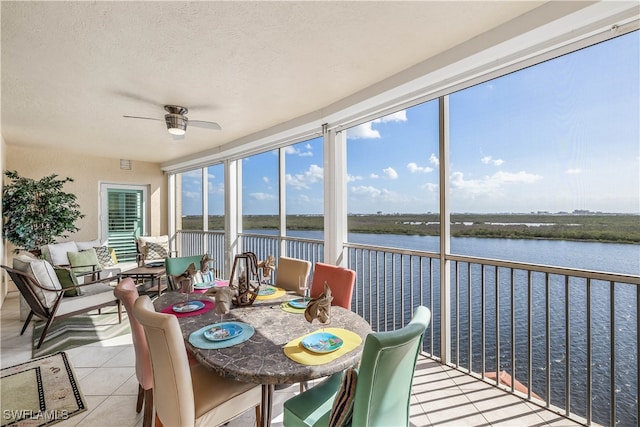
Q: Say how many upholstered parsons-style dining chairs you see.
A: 6